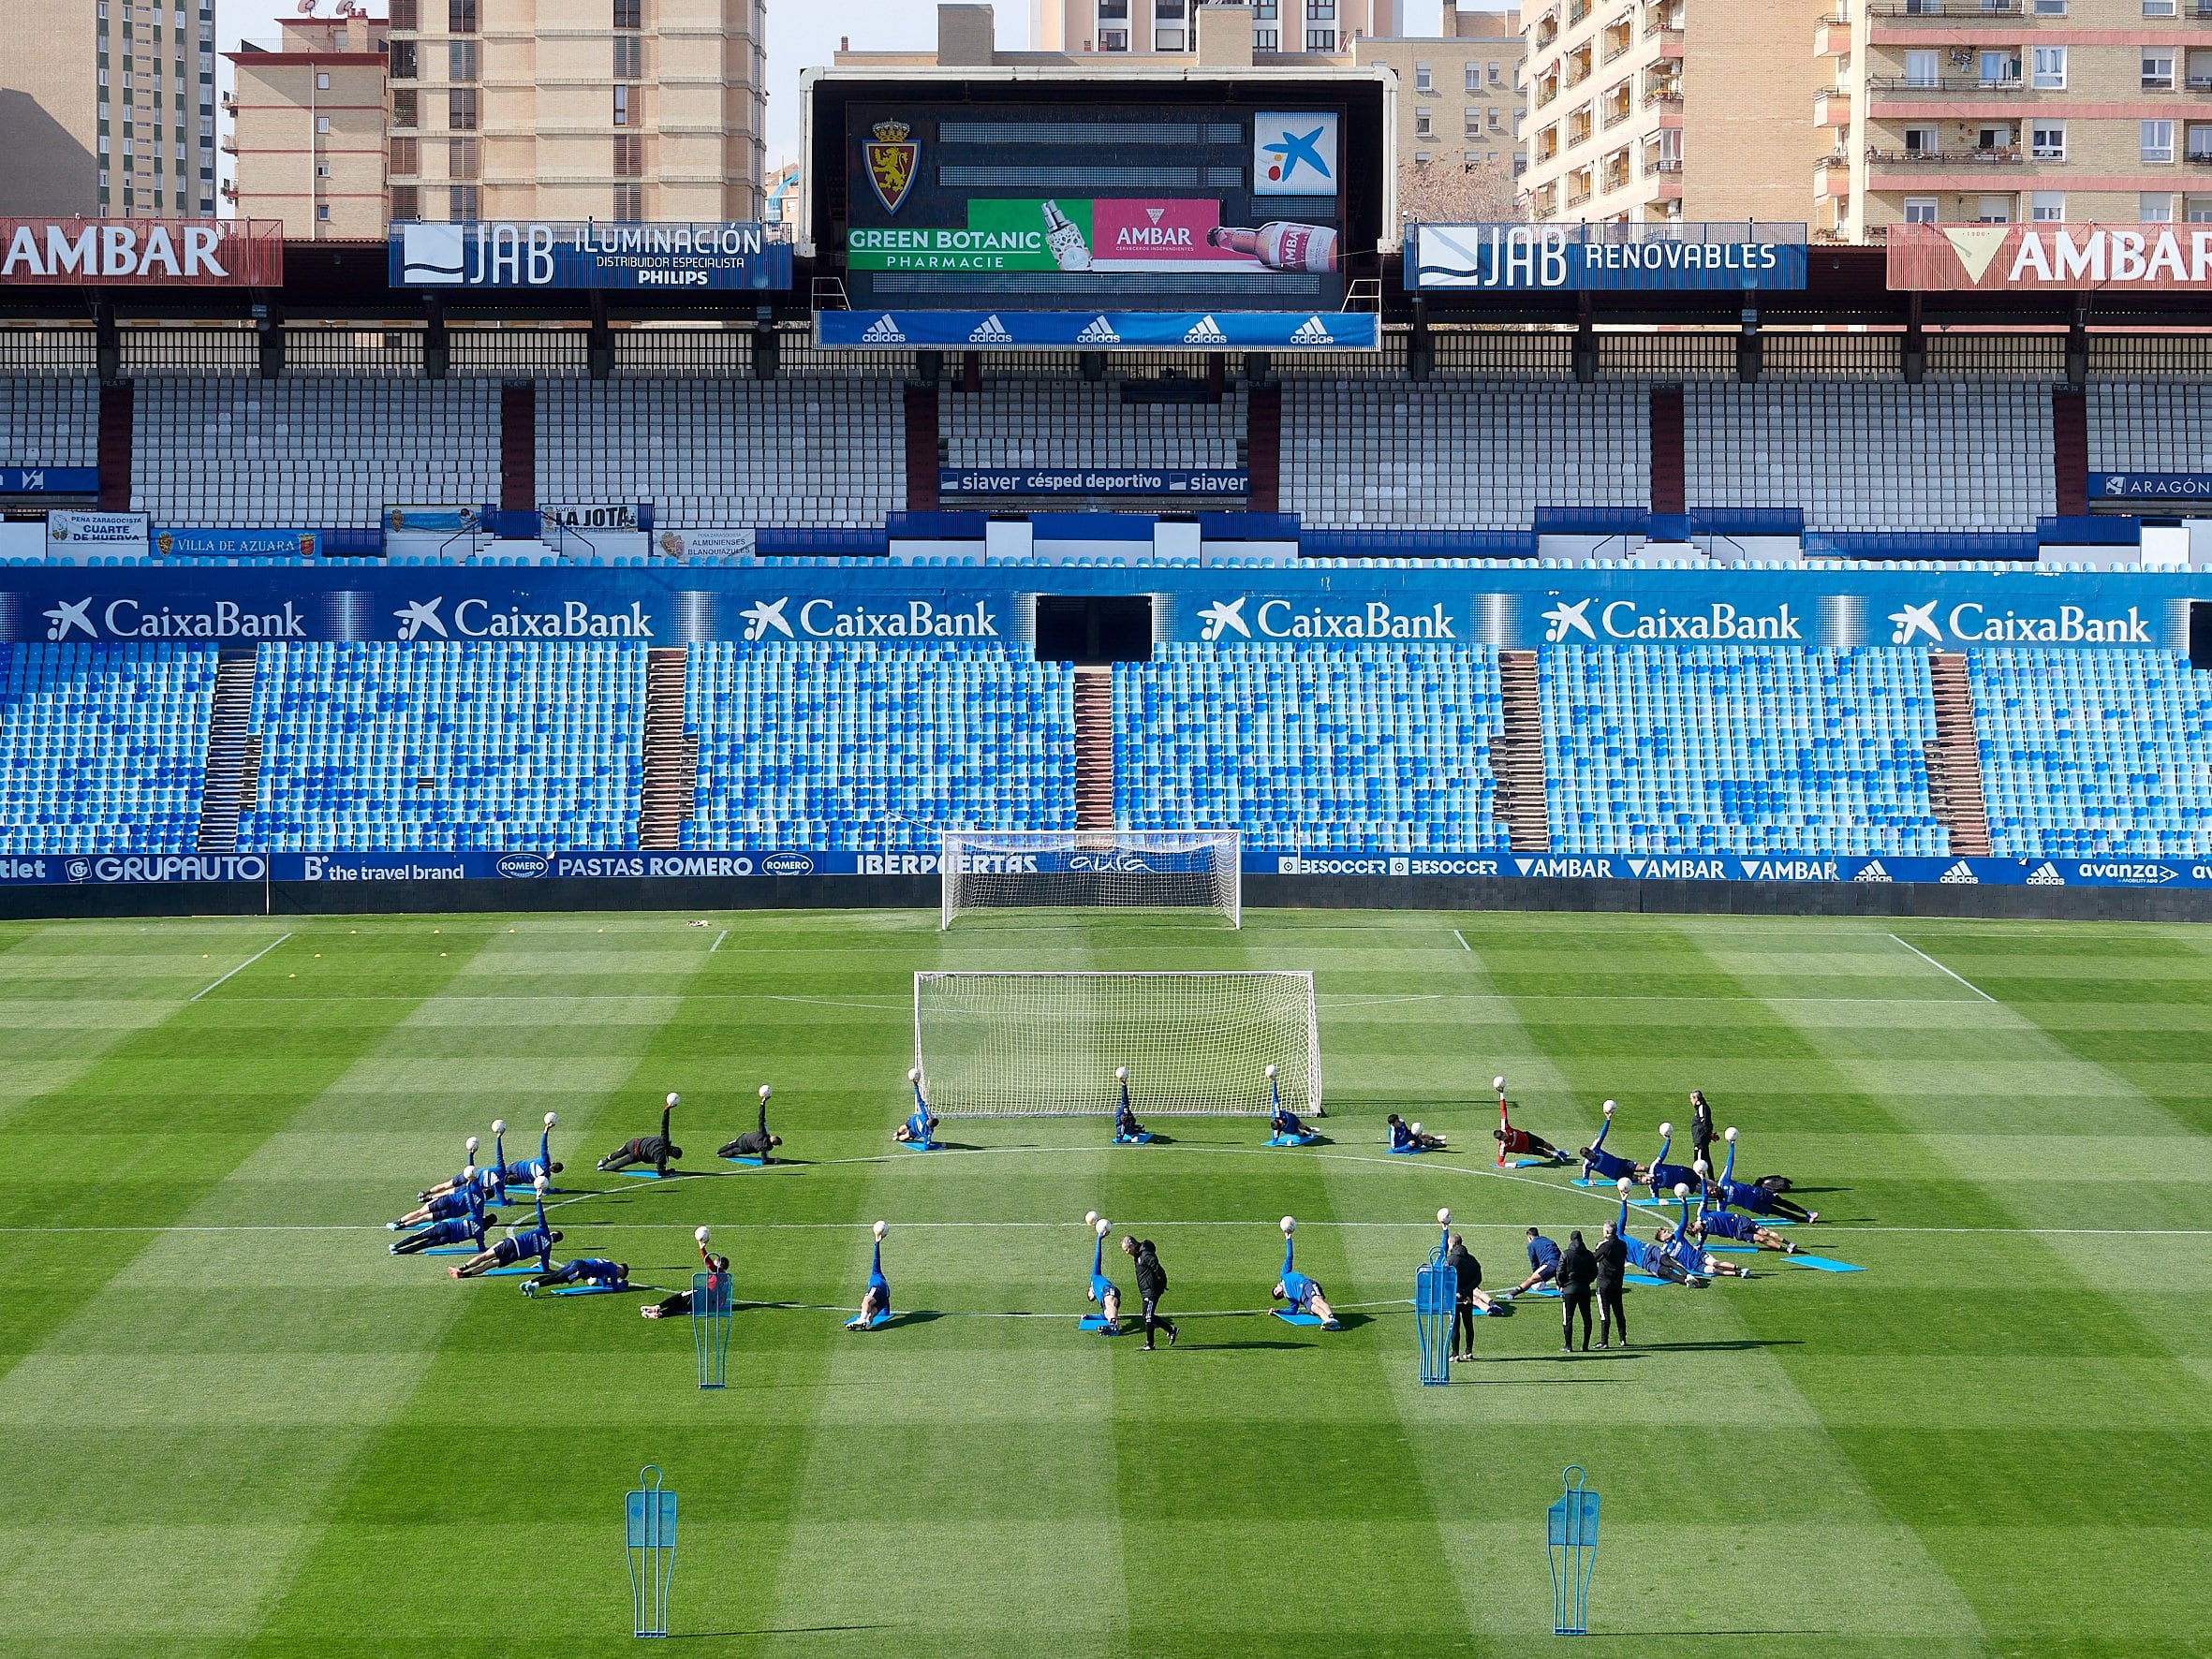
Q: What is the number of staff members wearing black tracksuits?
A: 5